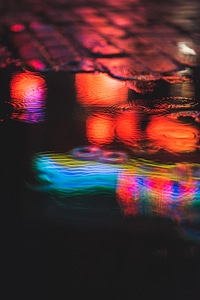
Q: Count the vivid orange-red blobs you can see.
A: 5